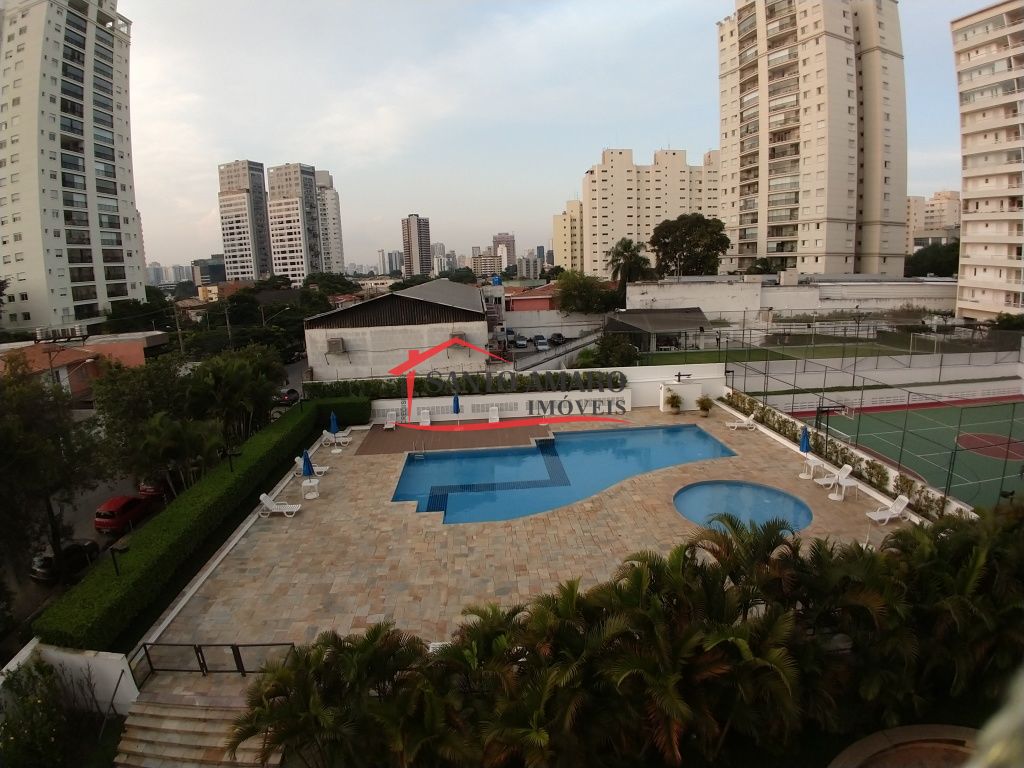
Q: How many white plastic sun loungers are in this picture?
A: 9